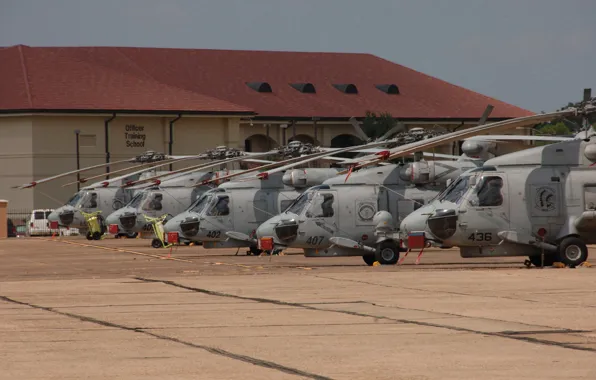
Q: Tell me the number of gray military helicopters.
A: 5